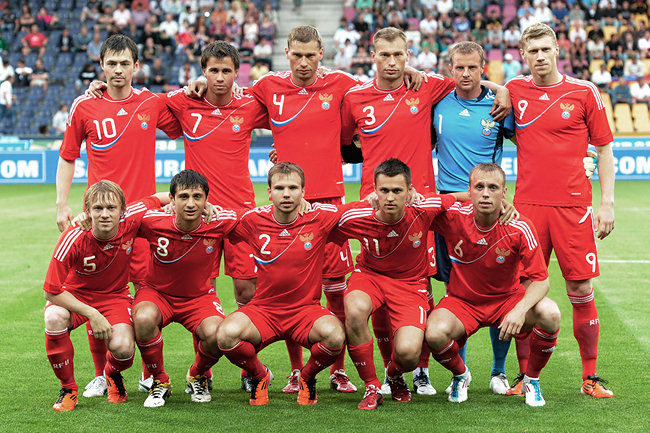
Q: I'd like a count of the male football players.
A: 11